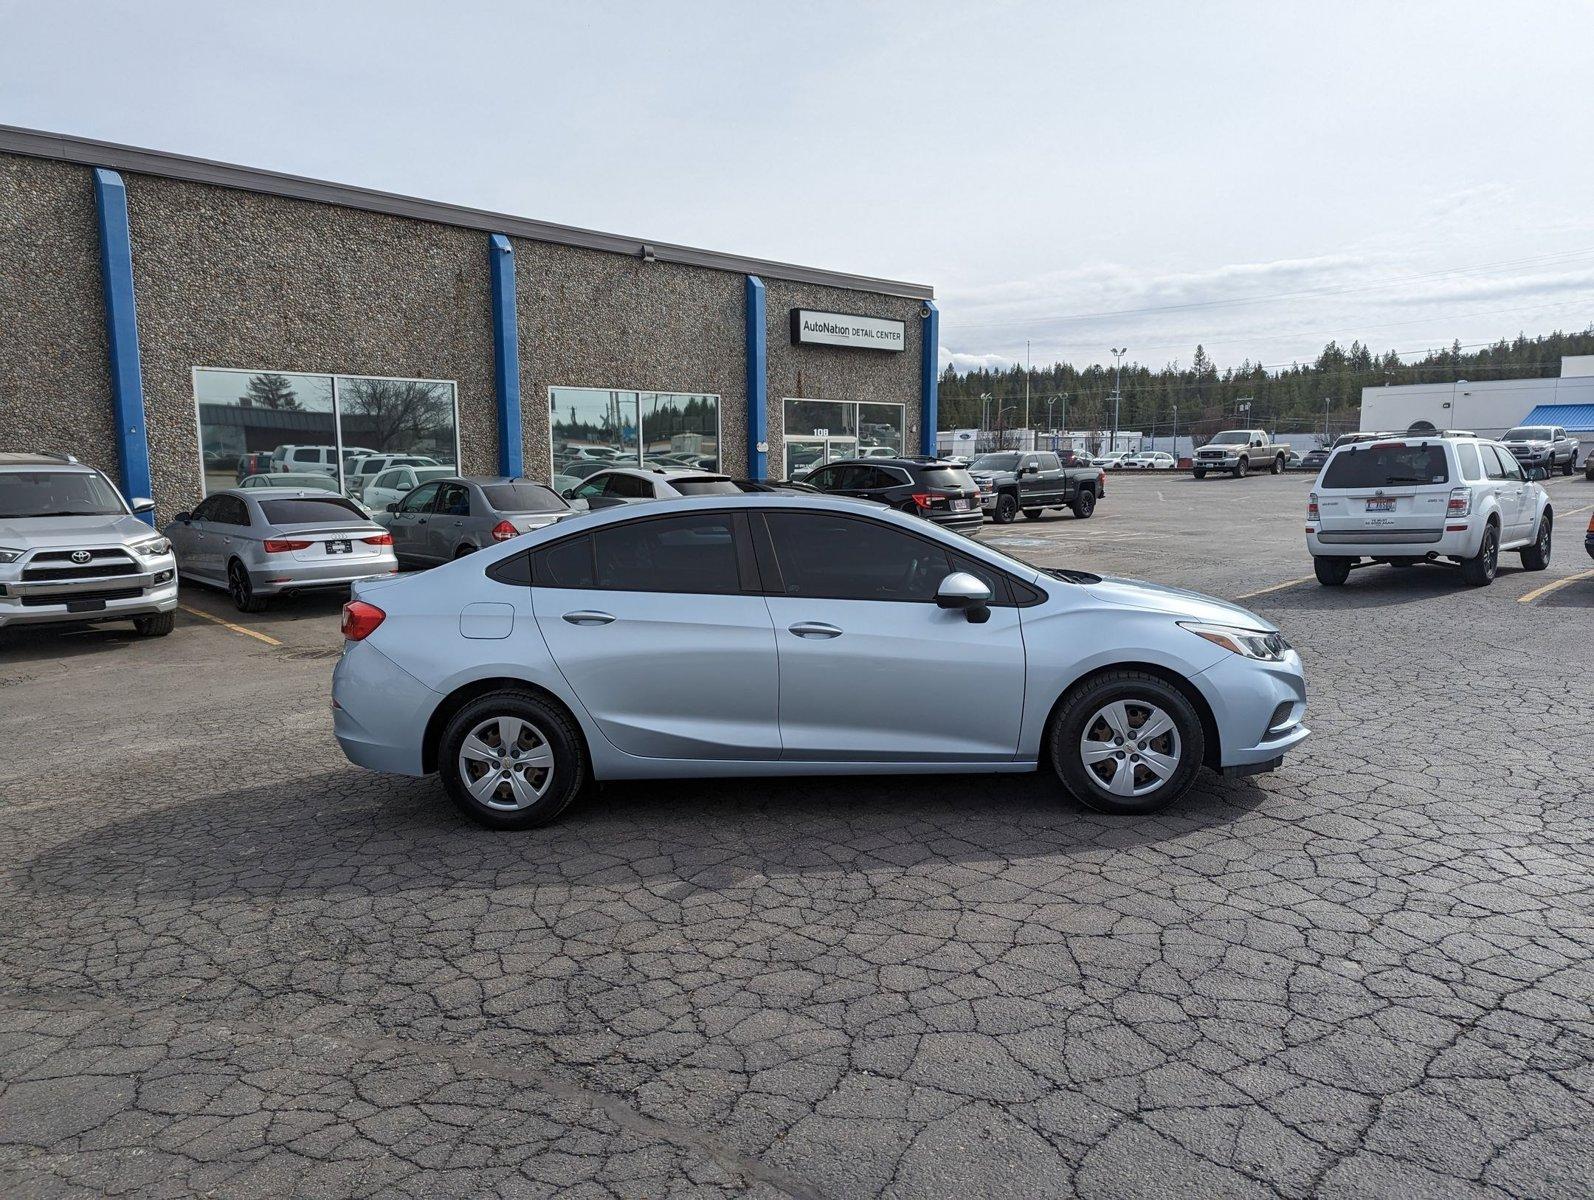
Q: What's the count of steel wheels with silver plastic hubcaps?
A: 2